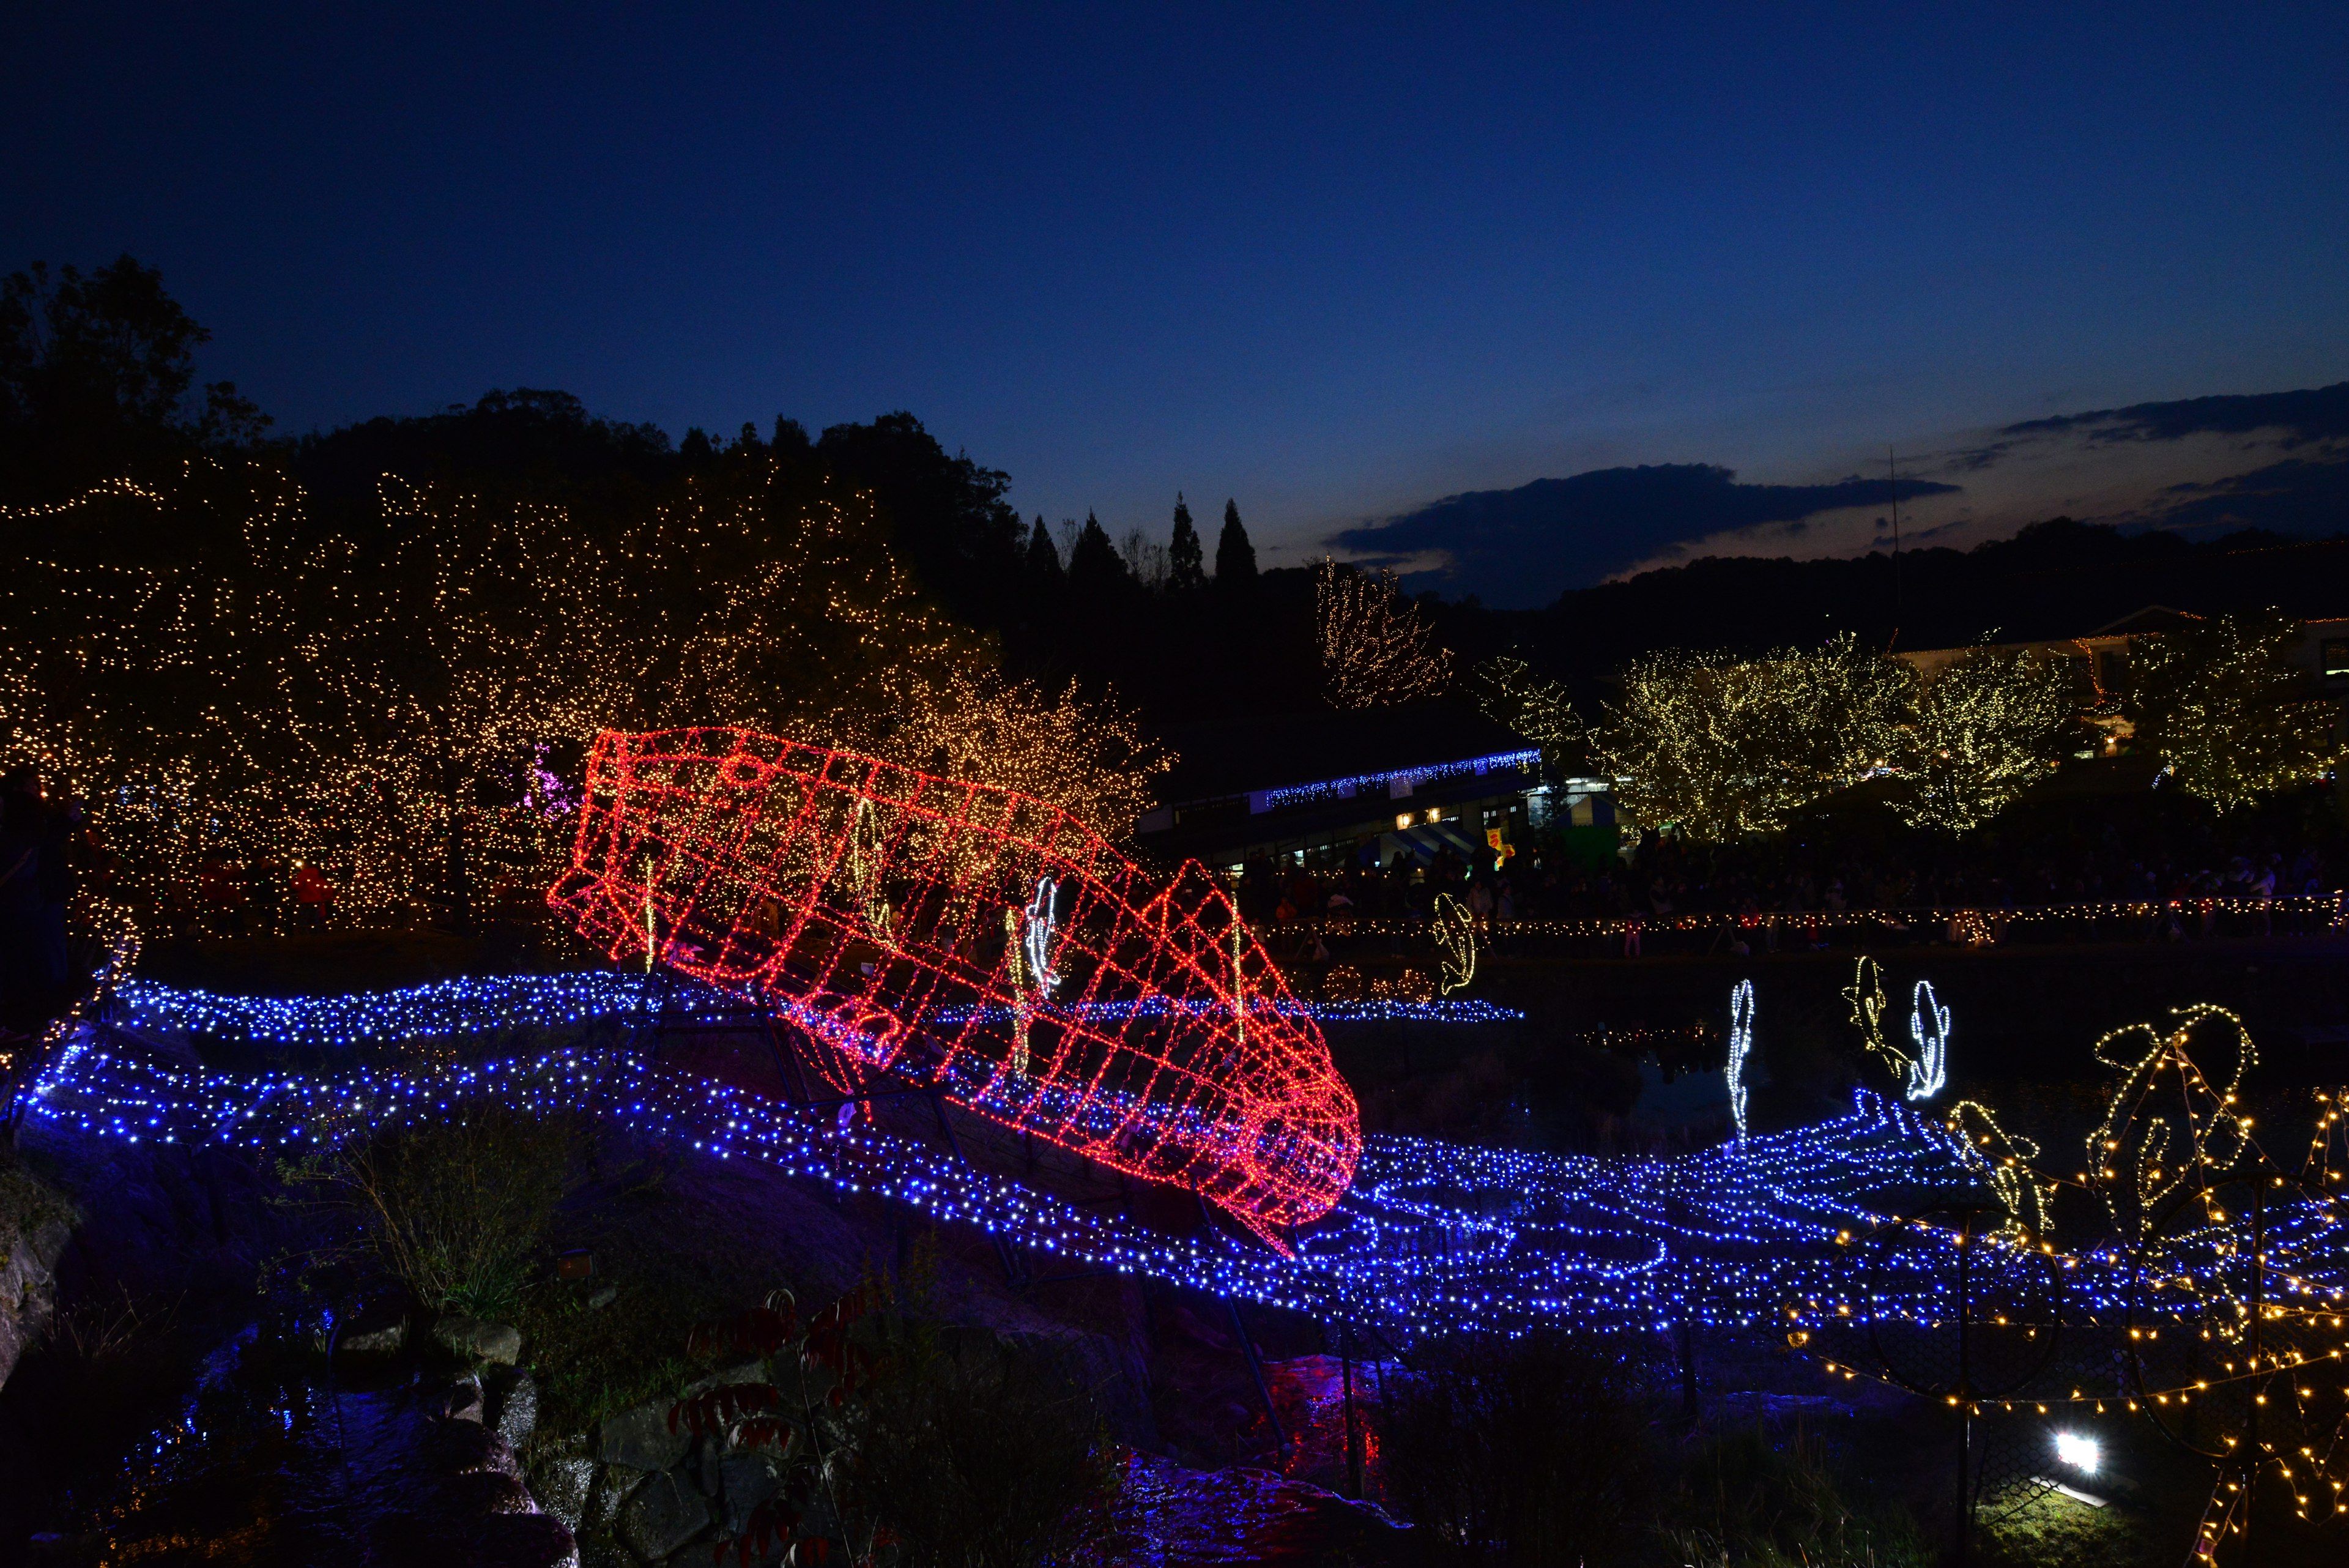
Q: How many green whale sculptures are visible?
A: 0